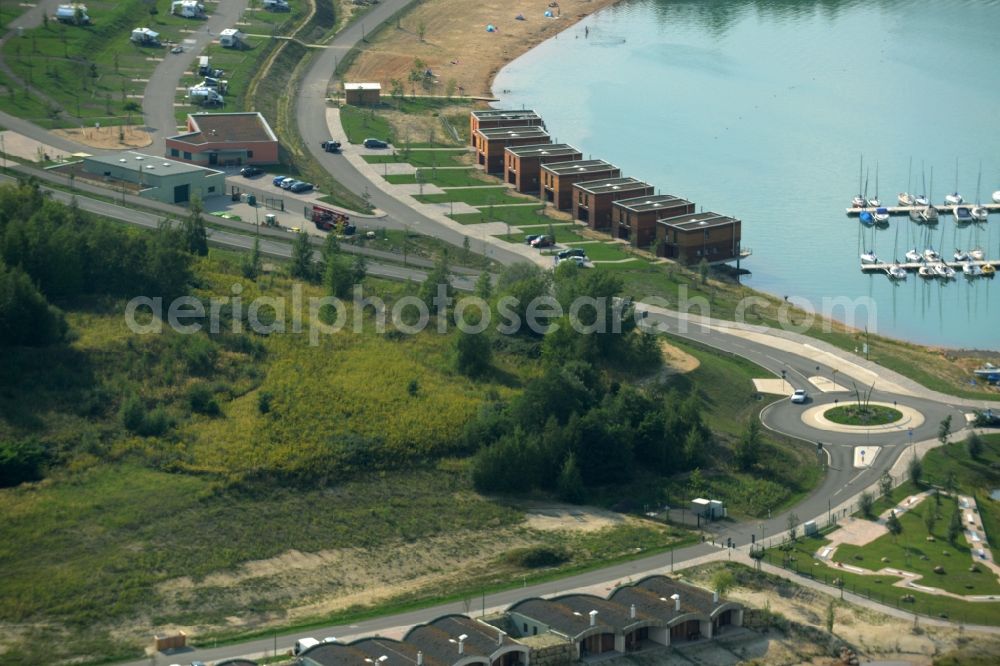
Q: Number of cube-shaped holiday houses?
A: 7